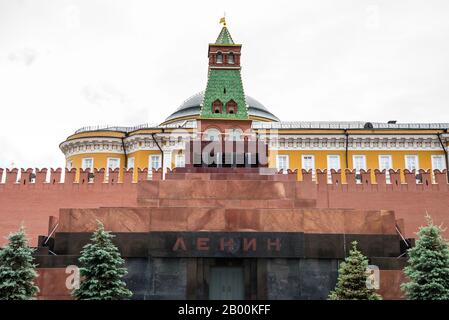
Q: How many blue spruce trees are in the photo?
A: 4